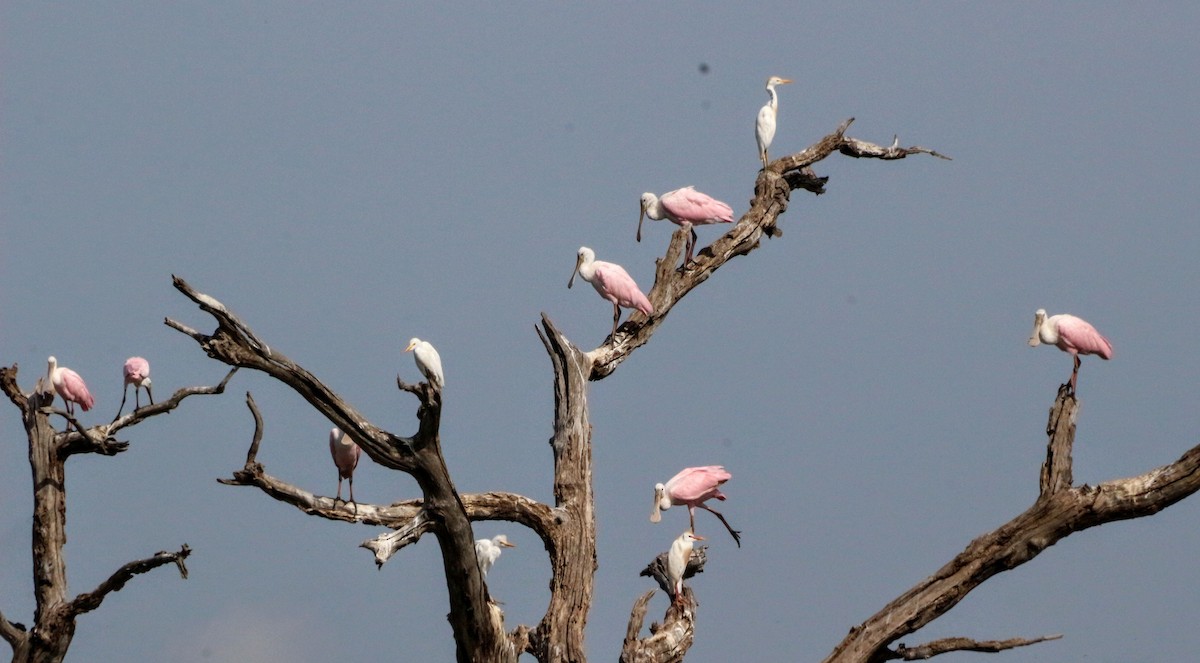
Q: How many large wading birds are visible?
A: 11